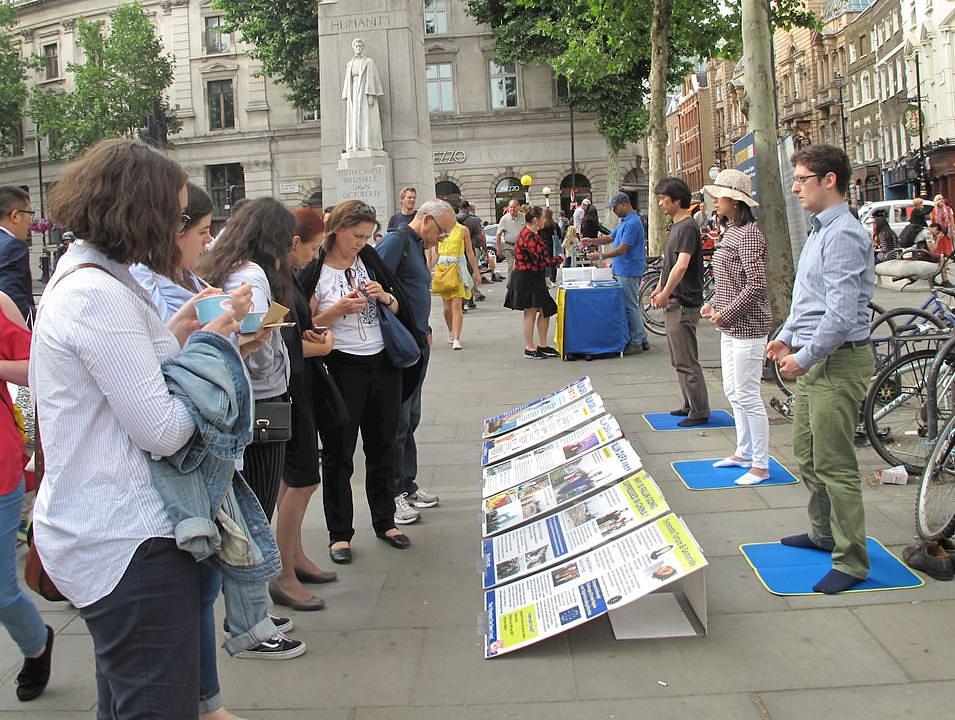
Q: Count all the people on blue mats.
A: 3